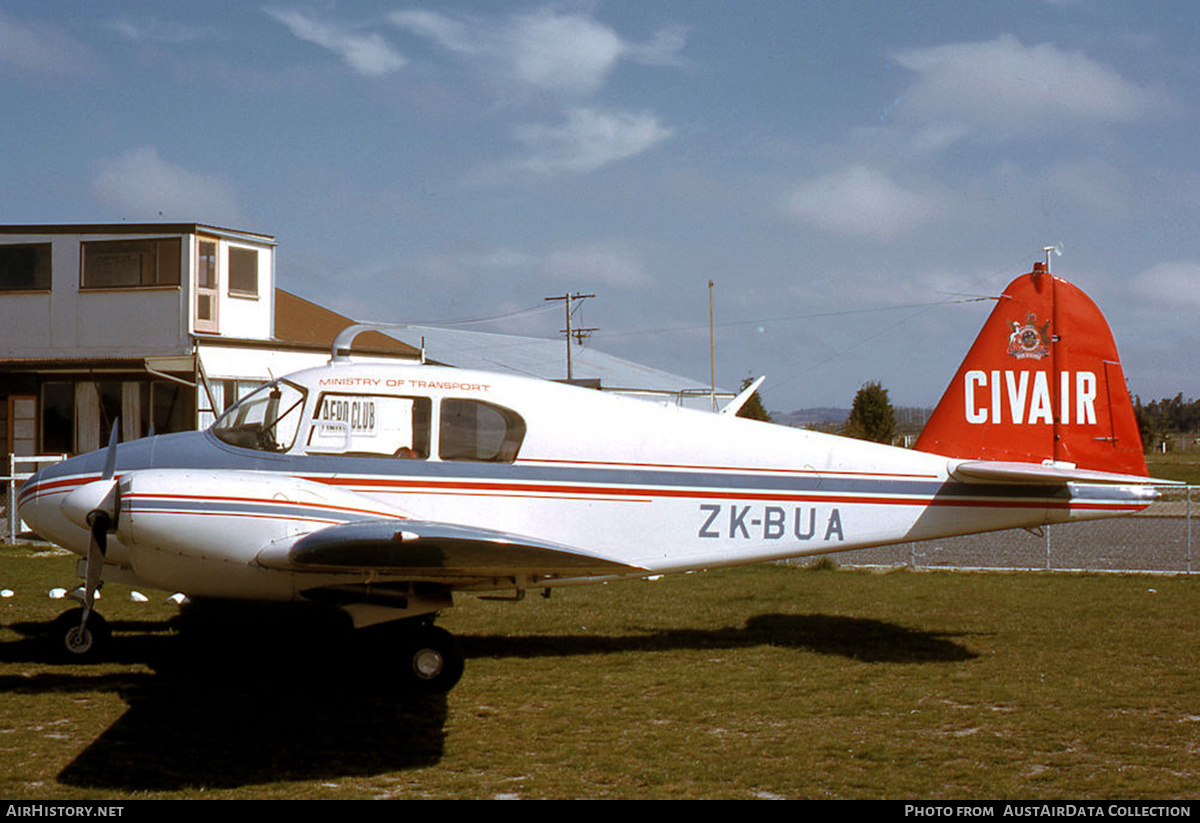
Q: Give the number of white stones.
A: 5